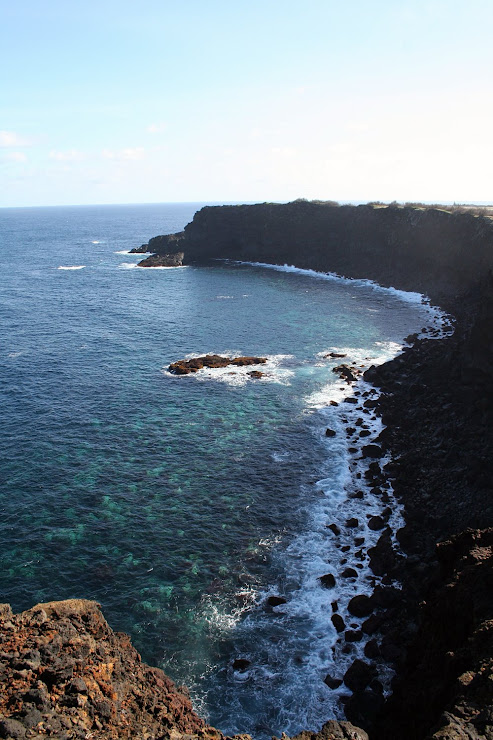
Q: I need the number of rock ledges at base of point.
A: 2